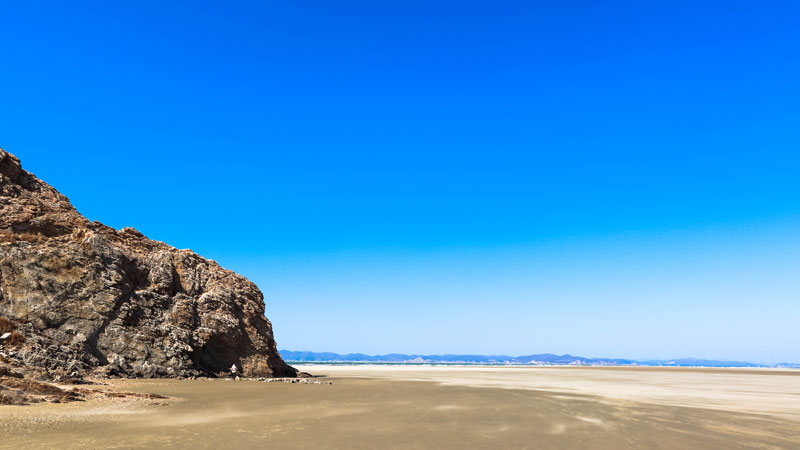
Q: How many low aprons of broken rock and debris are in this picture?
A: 1